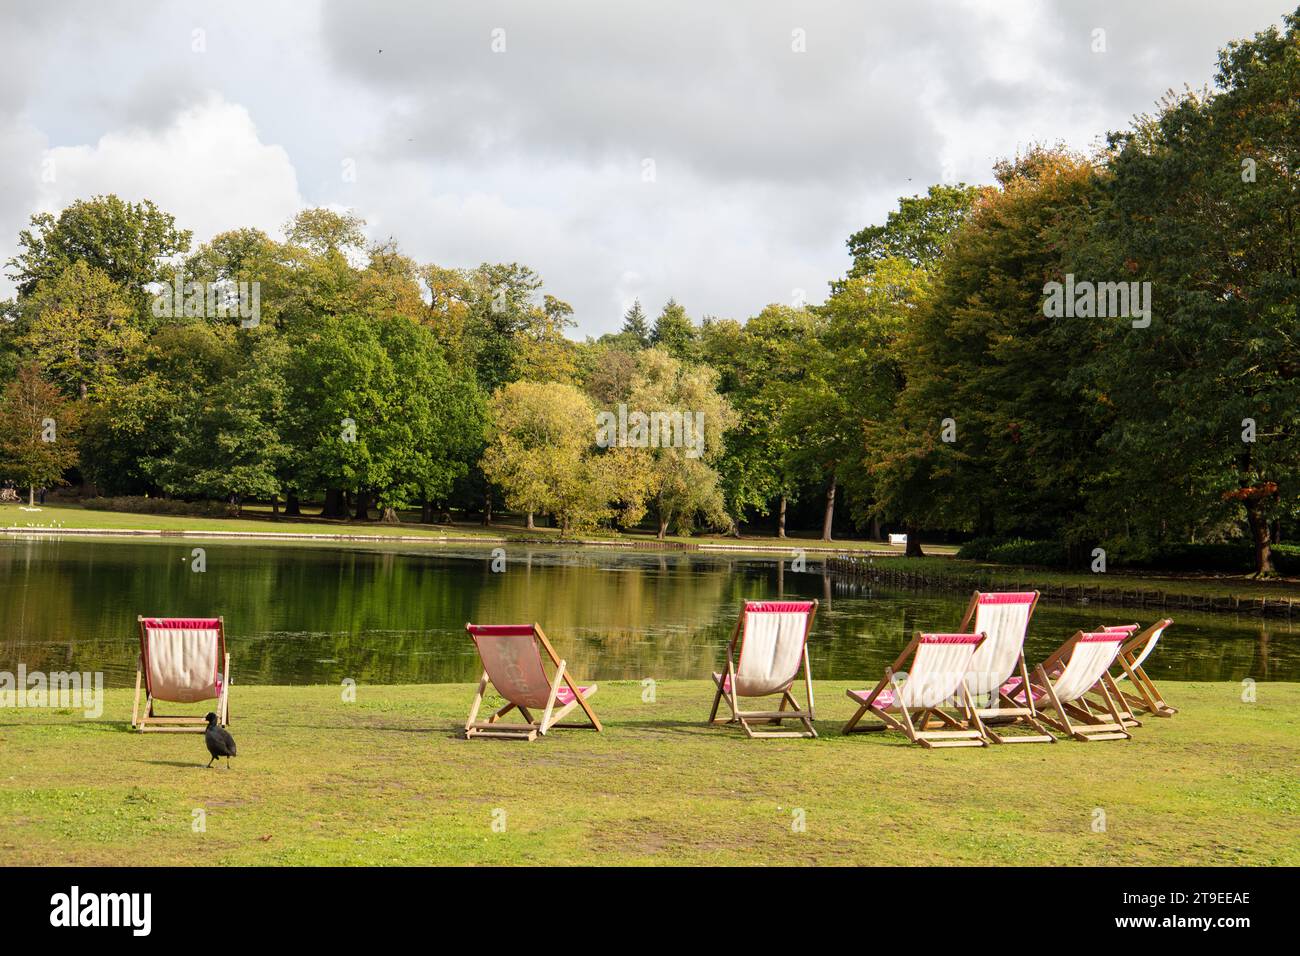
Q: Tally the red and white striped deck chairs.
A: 8